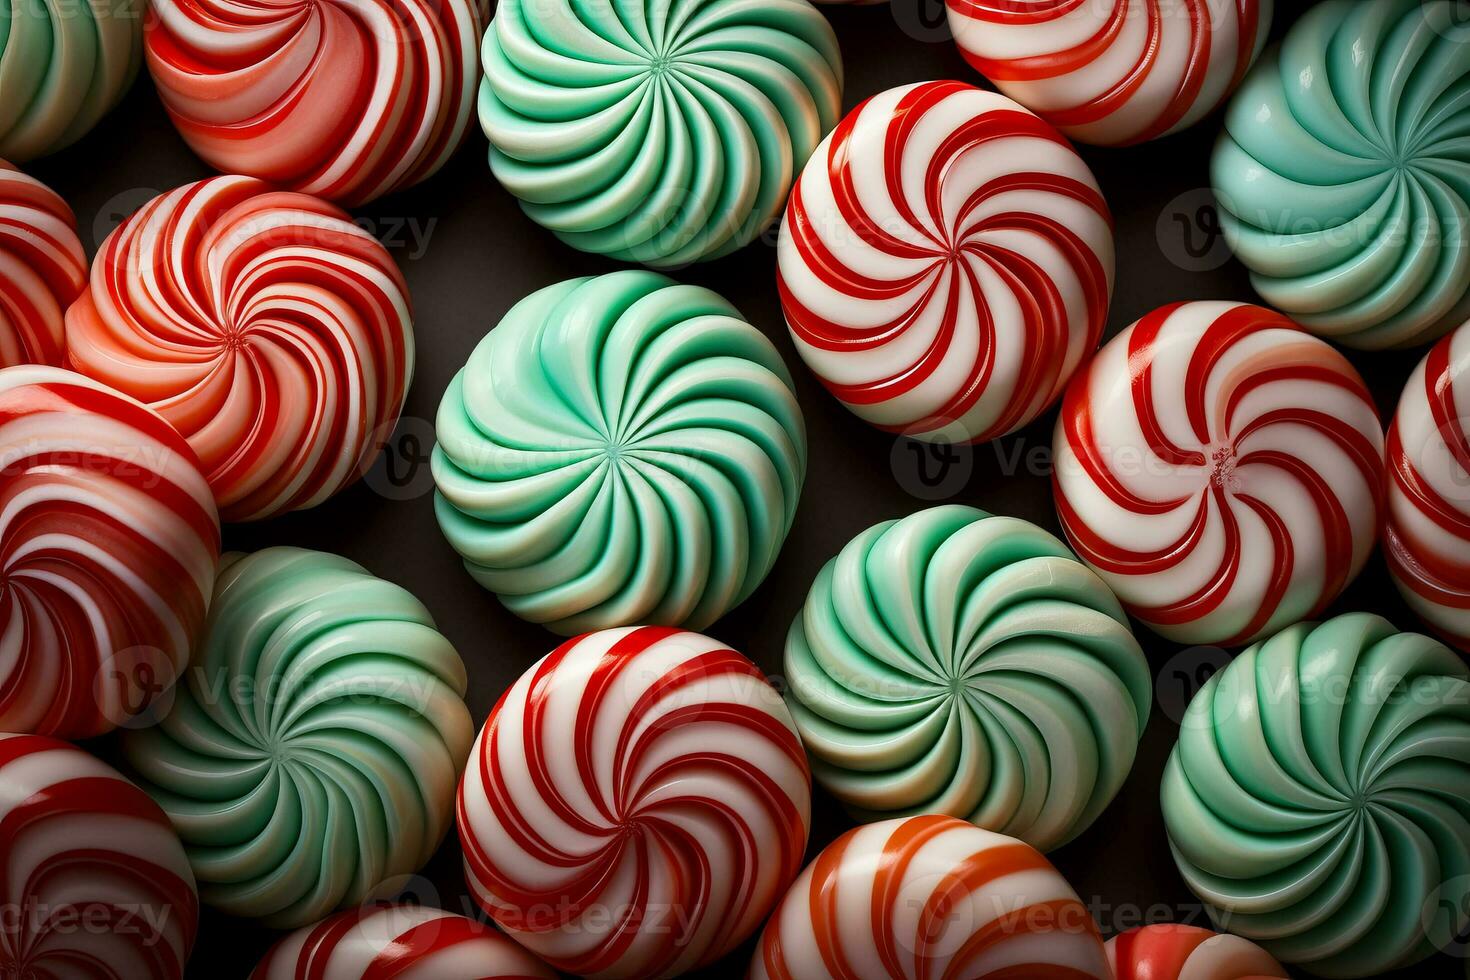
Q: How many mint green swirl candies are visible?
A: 7